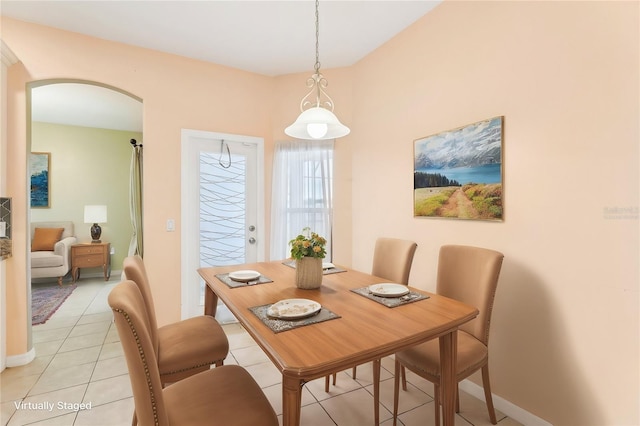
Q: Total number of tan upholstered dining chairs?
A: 4